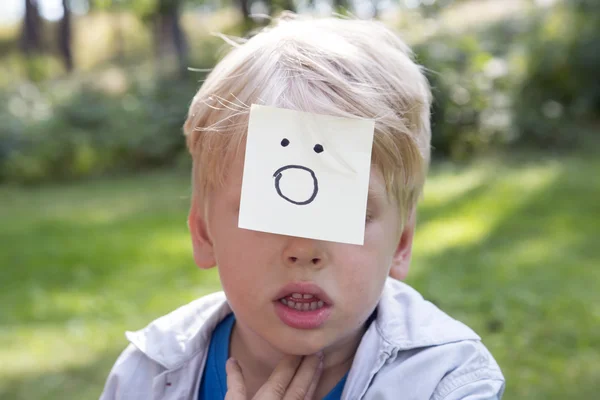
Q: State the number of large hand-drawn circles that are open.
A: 1